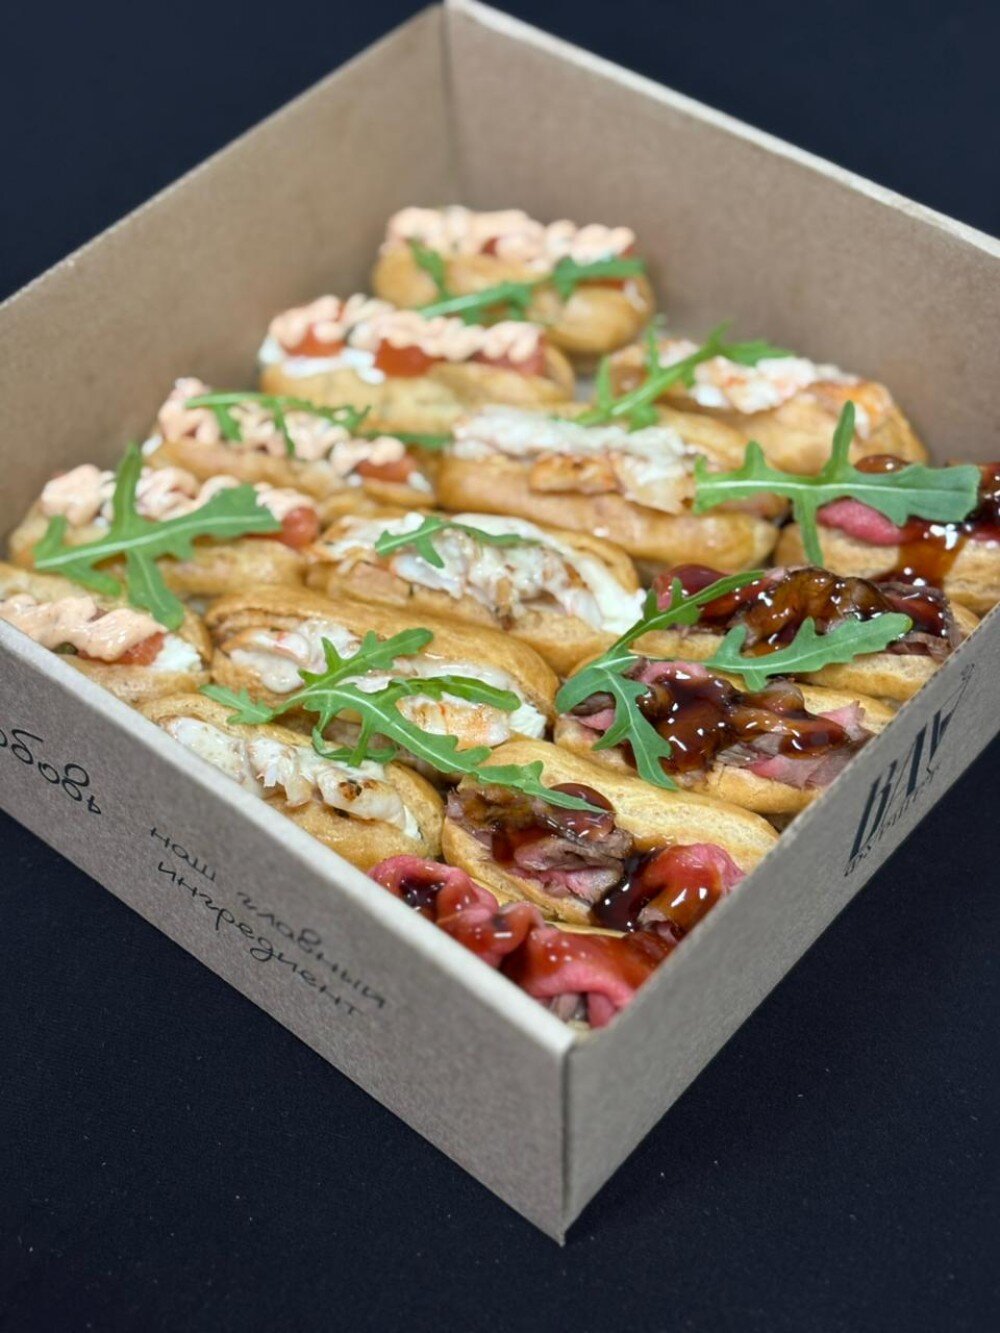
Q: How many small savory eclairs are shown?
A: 15